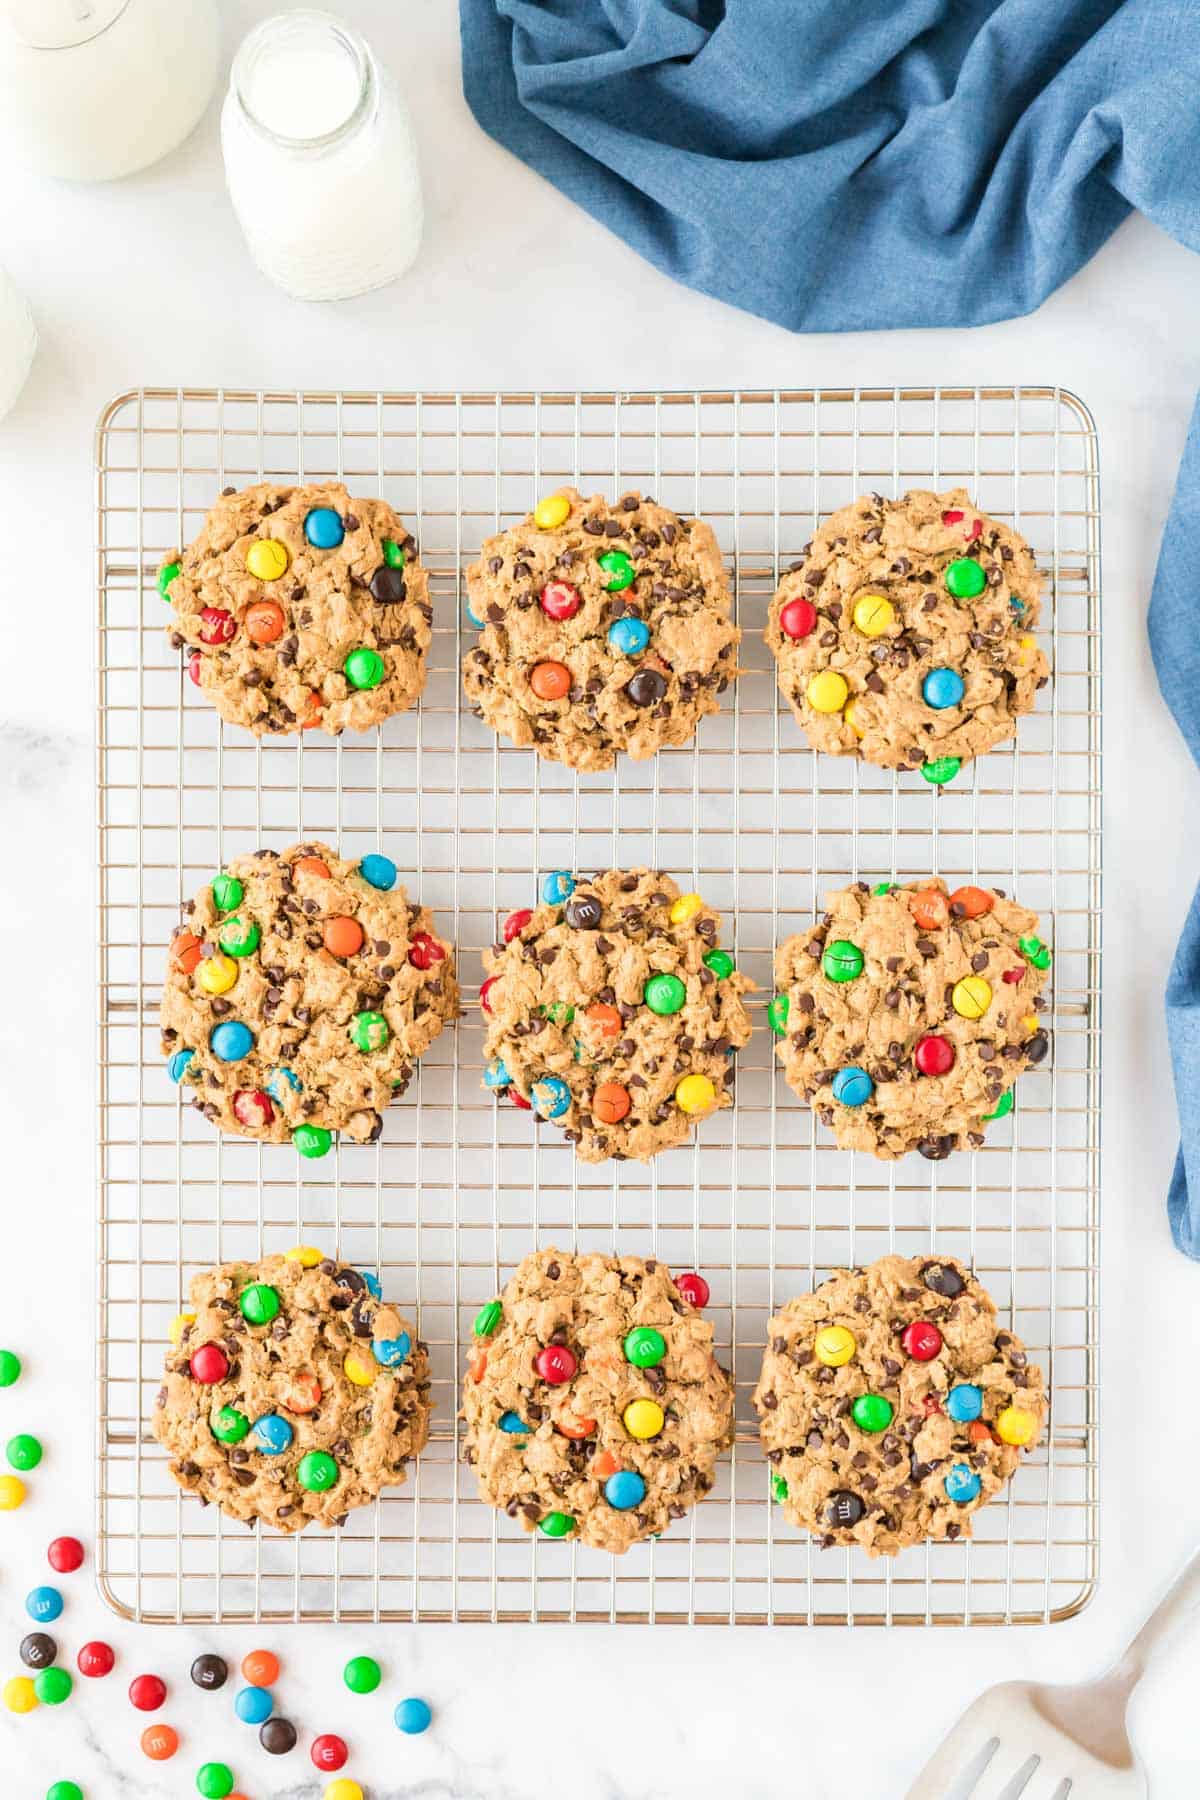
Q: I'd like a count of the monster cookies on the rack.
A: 9